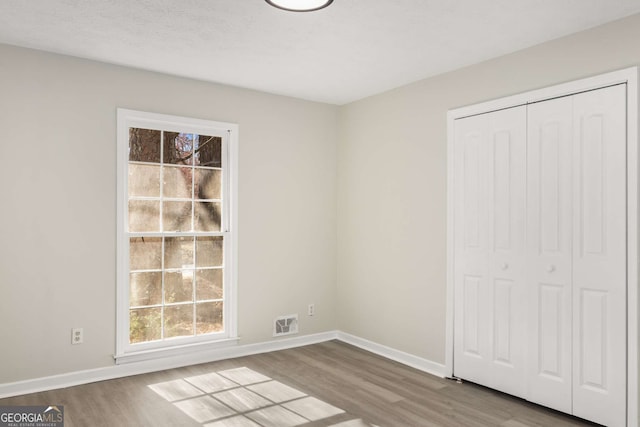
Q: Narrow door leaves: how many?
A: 4